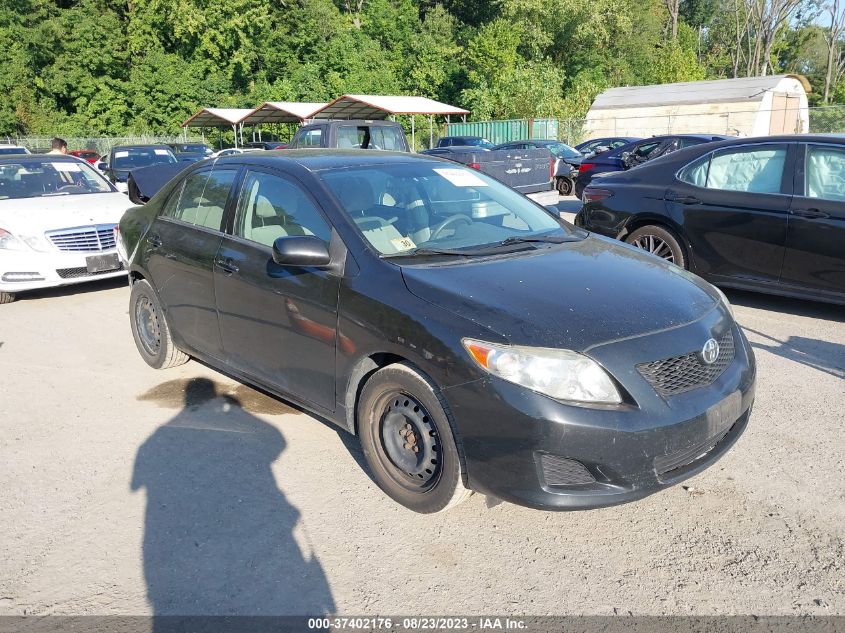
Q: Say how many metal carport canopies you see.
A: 3